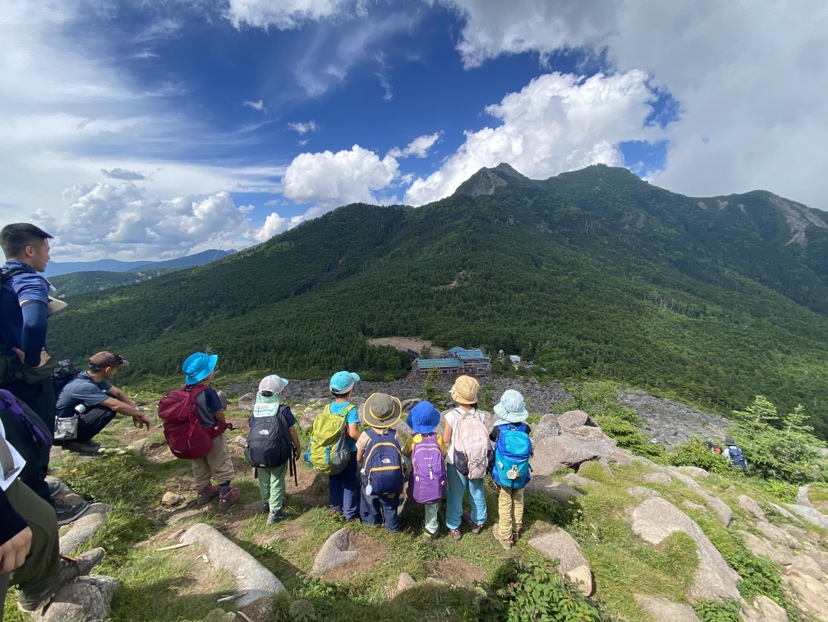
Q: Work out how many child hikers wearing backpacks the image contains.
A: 7